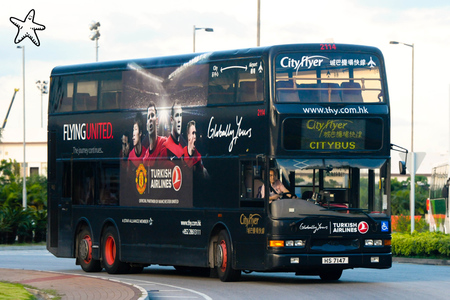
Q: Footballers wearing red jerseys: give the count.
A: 4